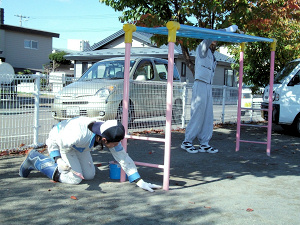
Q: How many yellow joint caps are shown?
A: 4